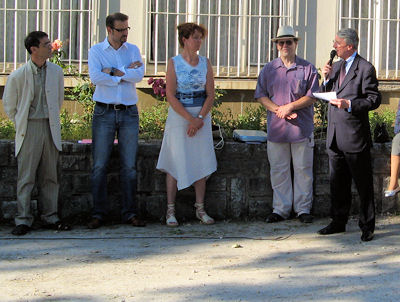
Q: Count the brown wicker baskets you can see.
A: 0